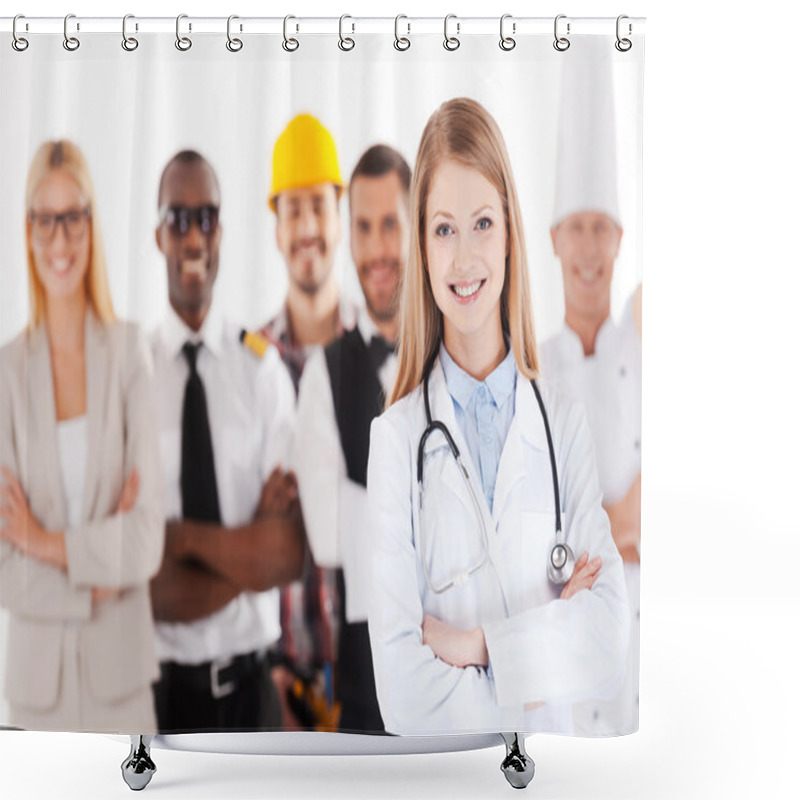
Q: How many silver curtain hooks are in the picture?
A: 12